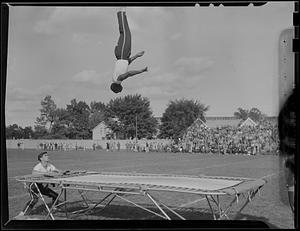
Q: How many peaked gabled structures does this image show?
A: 3